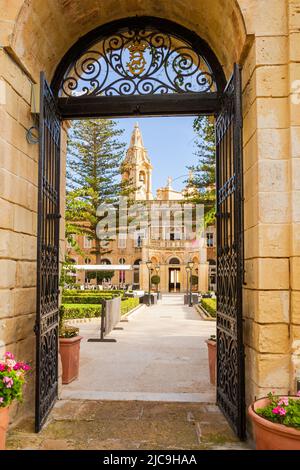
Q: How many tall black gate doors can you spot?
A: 2